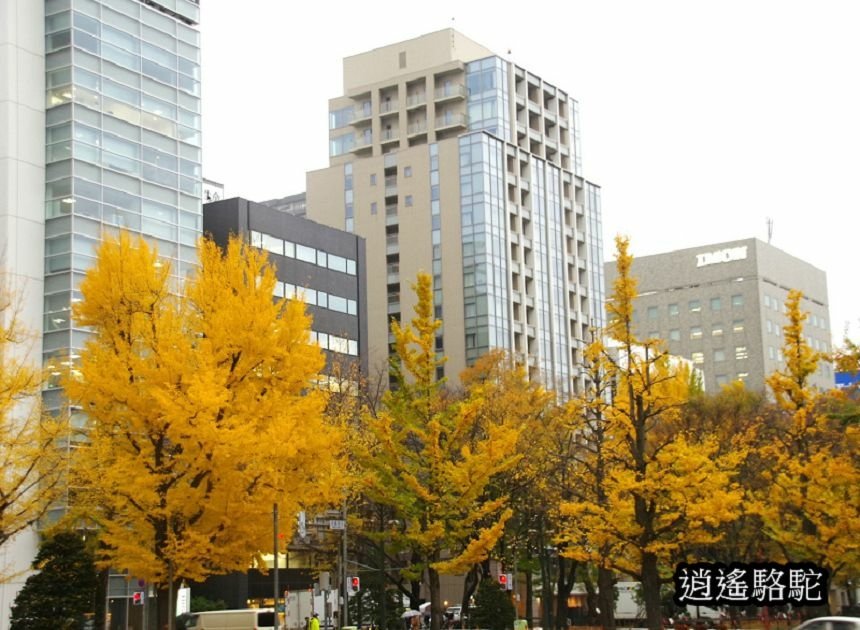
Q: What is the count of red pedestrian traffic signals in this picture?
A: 3